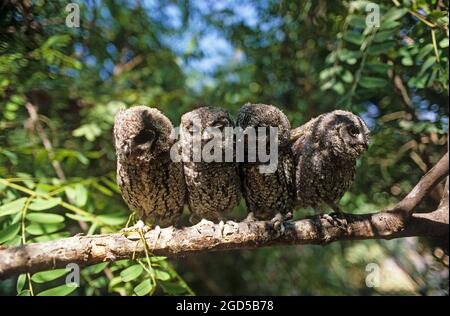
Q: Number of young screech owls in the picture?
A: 4